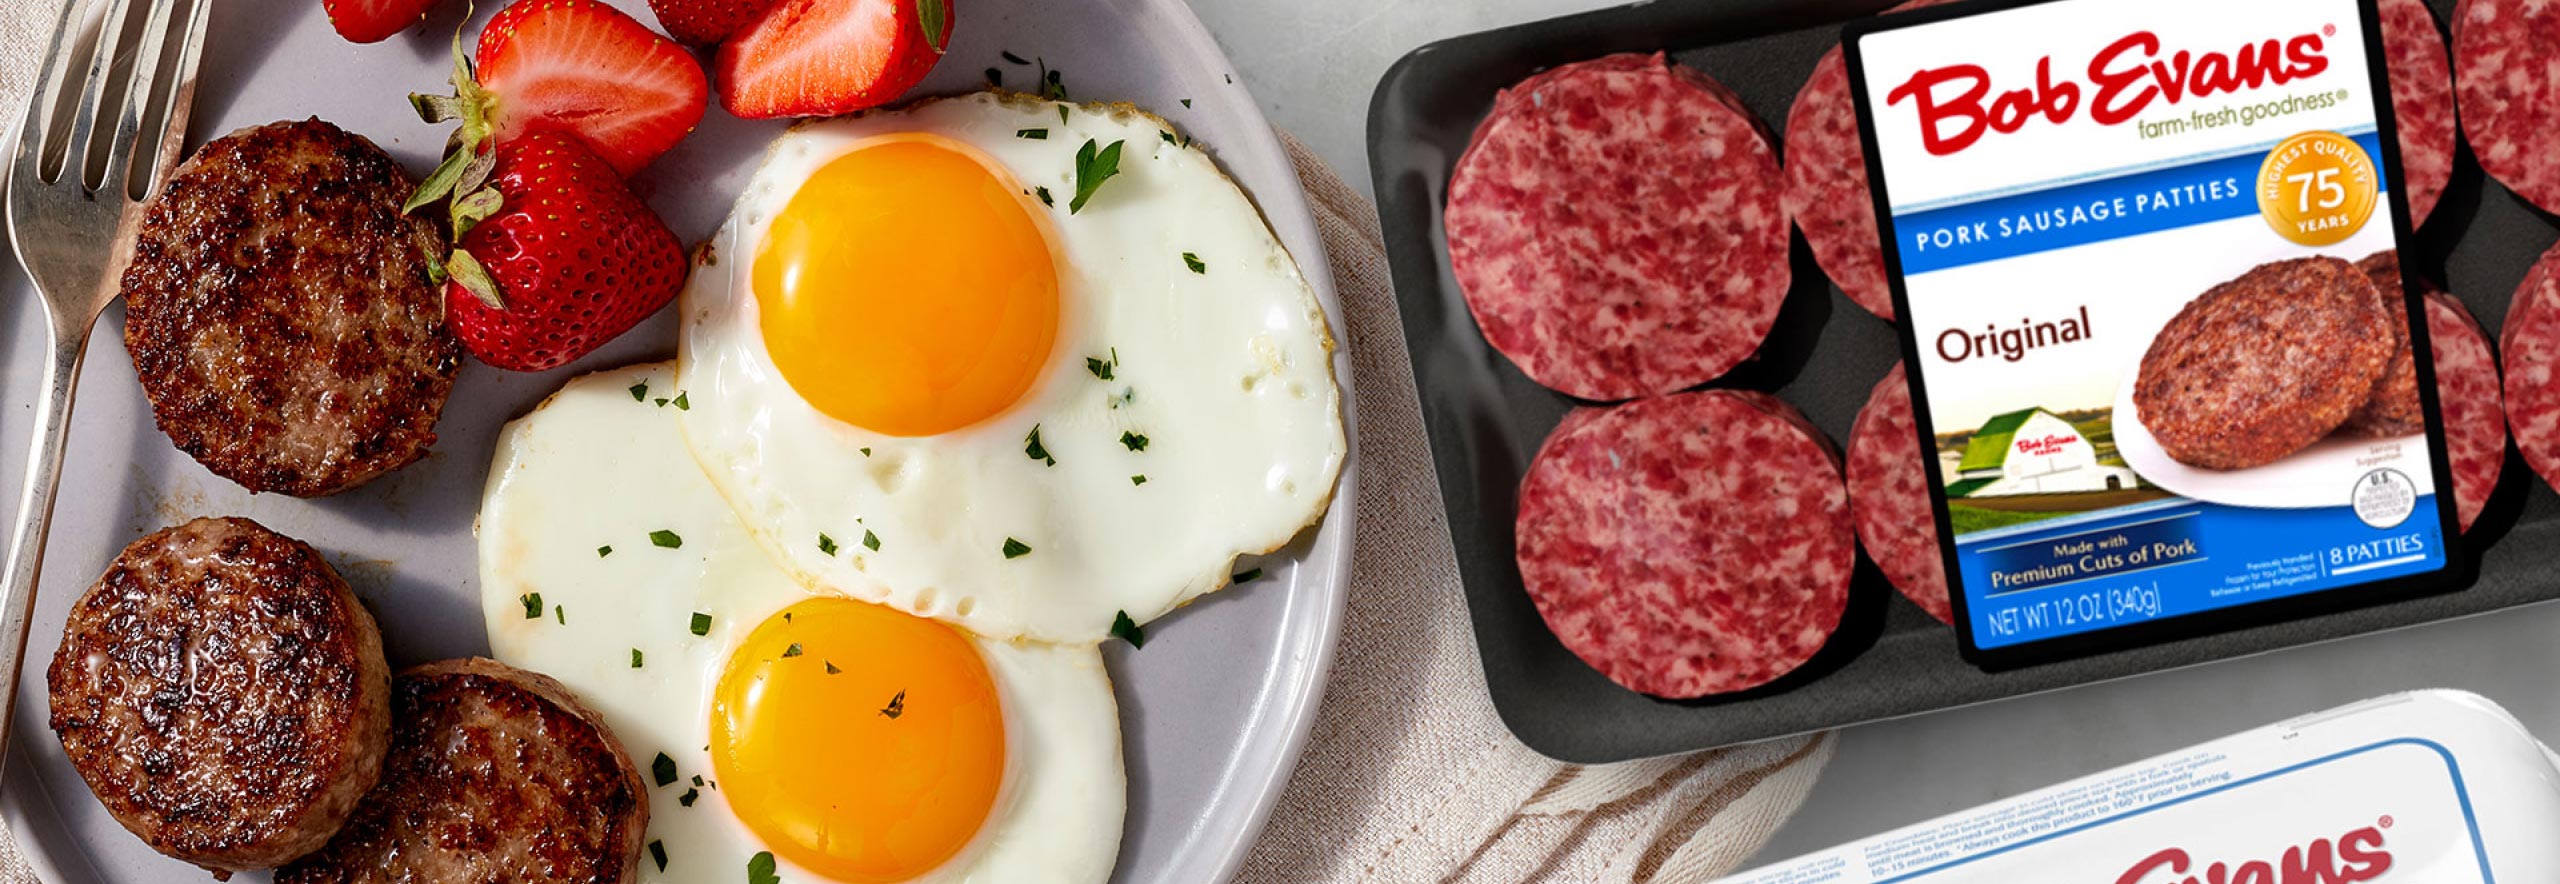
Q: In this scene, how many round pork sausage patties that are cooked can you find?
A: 3